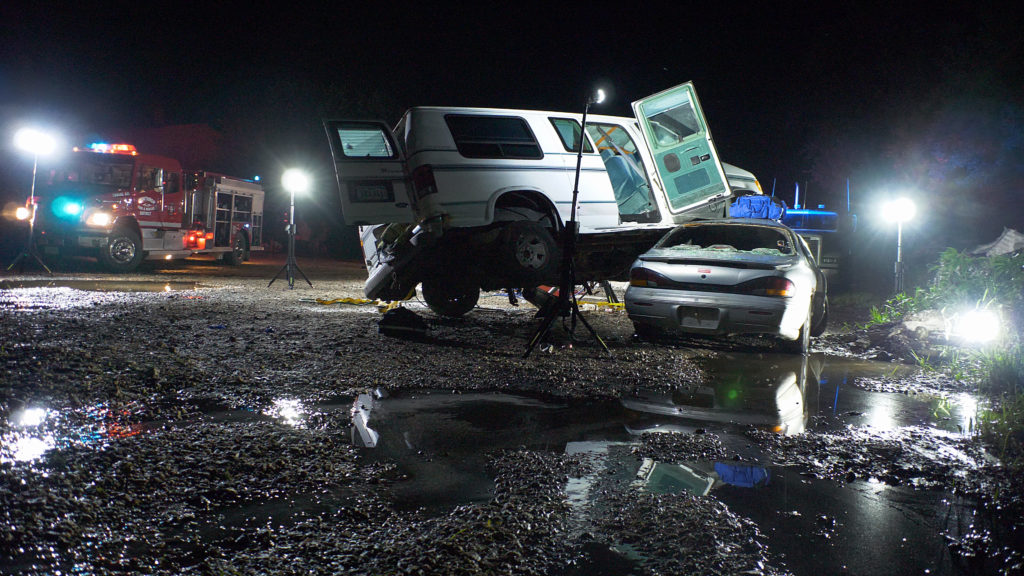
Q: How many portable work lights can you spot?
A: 5